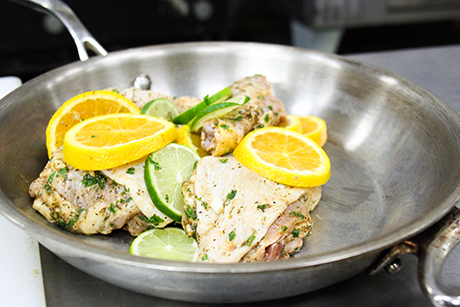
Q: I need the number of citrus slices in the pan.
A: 11